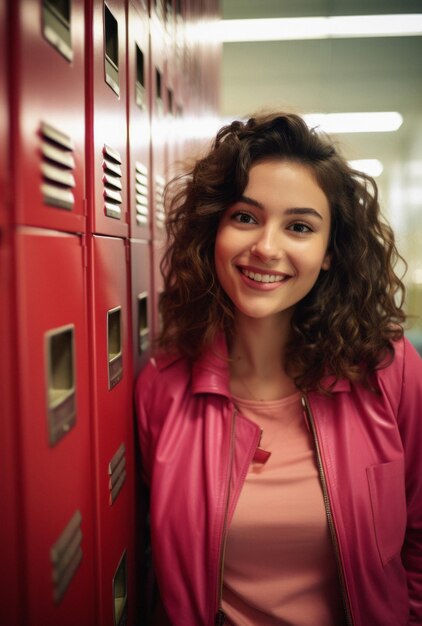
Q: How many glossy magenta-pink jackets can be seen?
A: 1